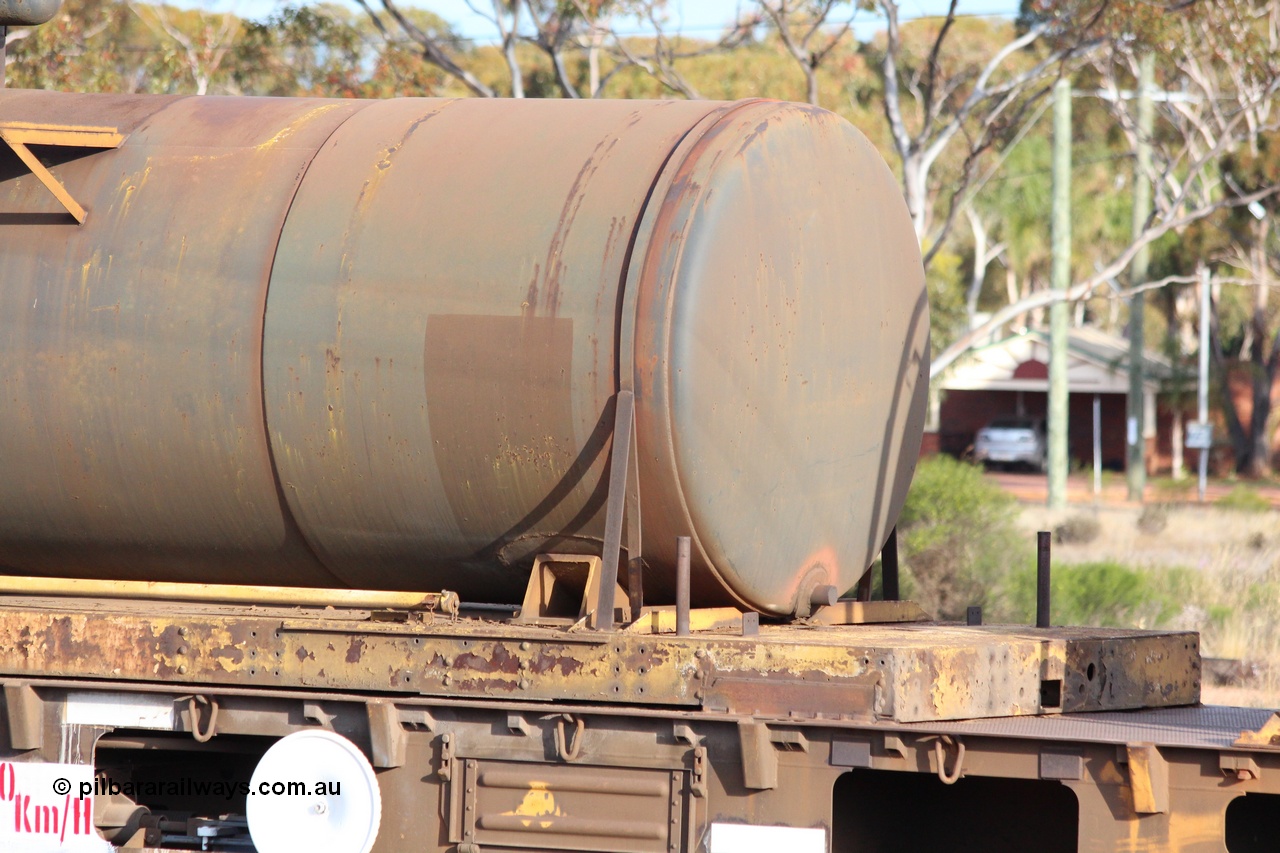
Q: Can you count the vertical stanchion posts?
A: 2